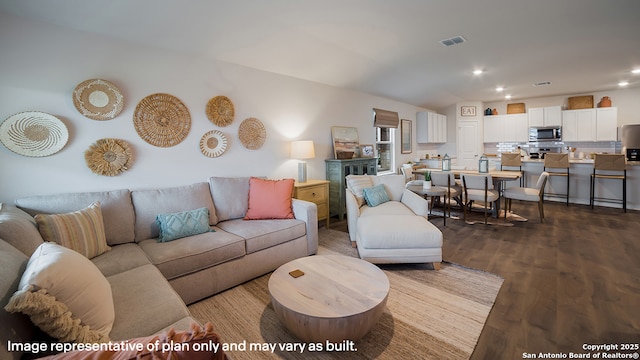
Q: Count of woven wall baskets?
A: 7